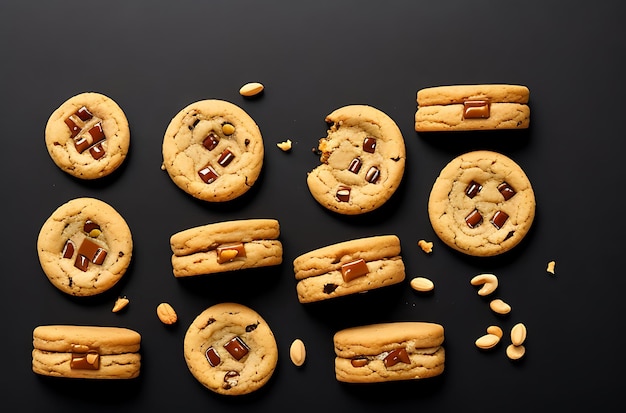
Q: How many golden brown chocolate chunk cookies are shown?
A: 11